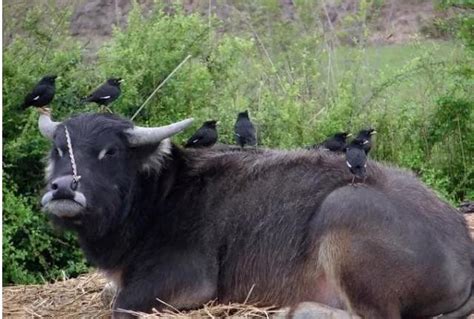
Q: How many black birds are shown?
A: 7